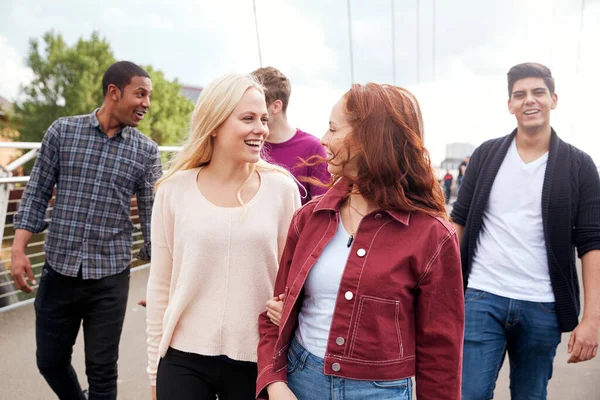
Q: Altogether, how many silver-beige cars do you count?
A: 0